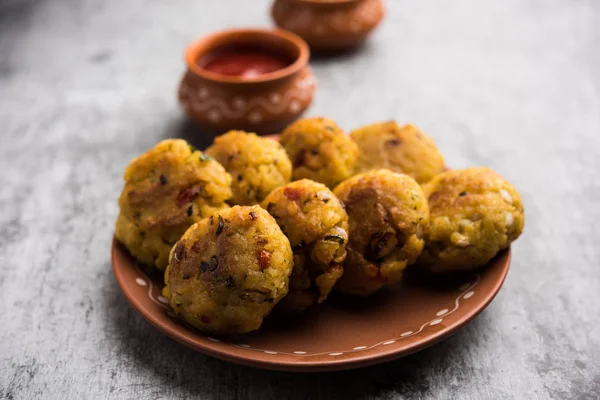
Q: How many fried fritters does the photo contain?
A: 8